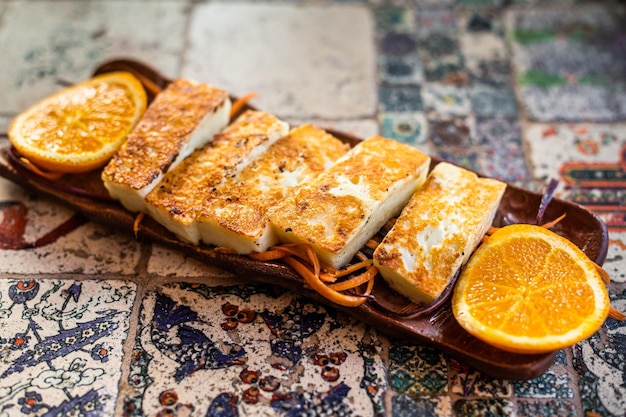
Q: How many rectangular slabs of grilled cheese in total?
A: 5